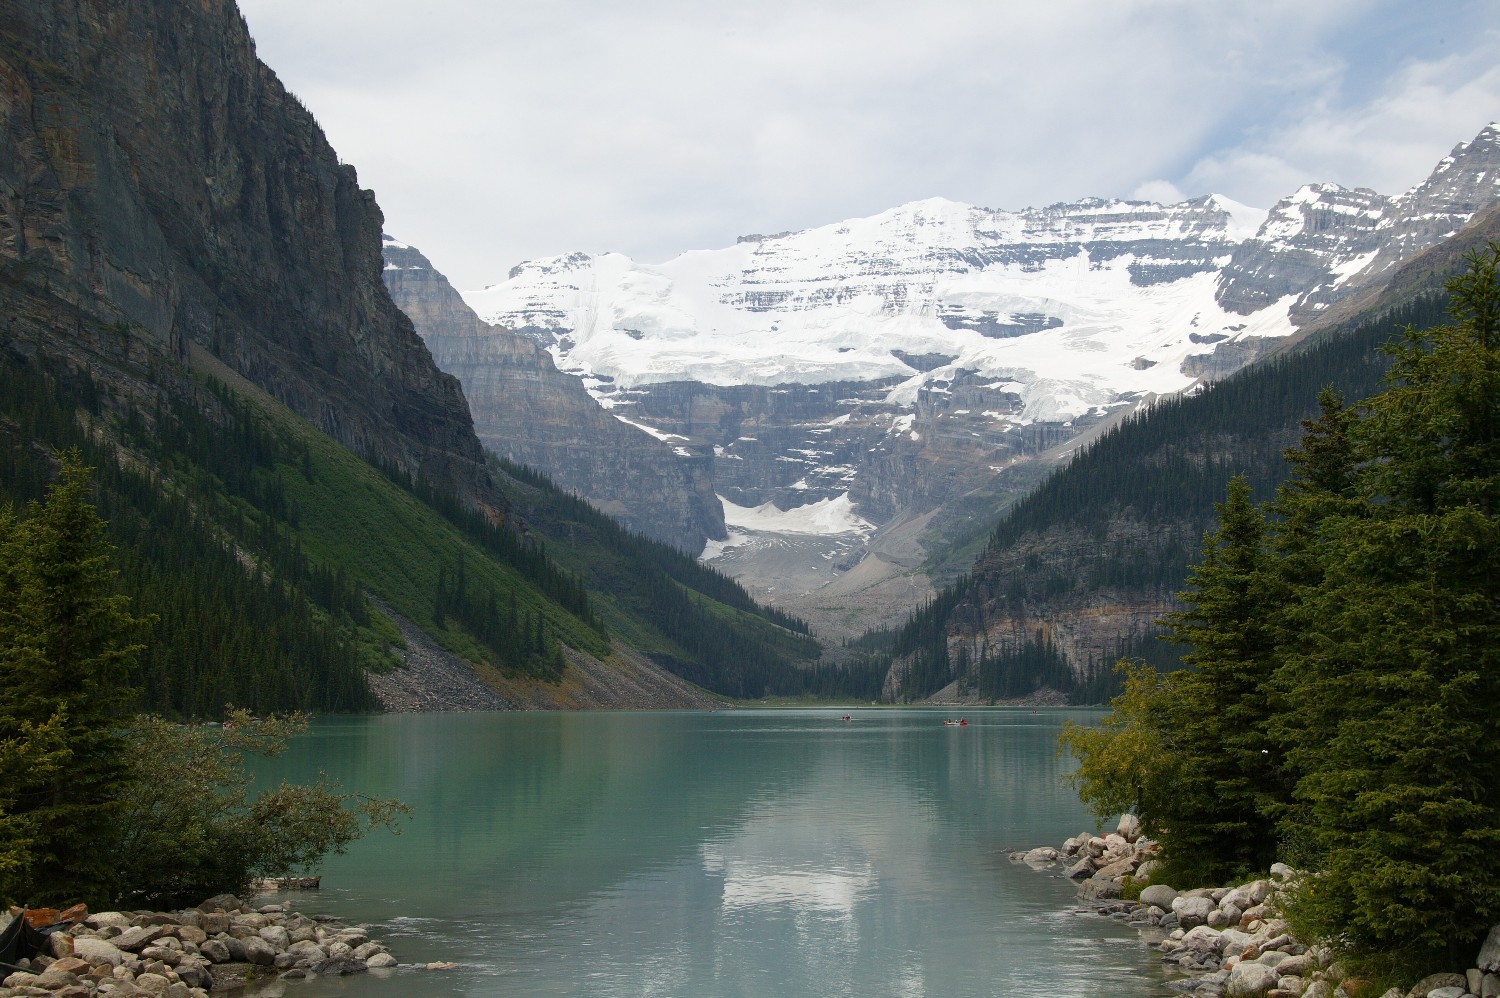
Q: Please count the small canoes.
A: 3